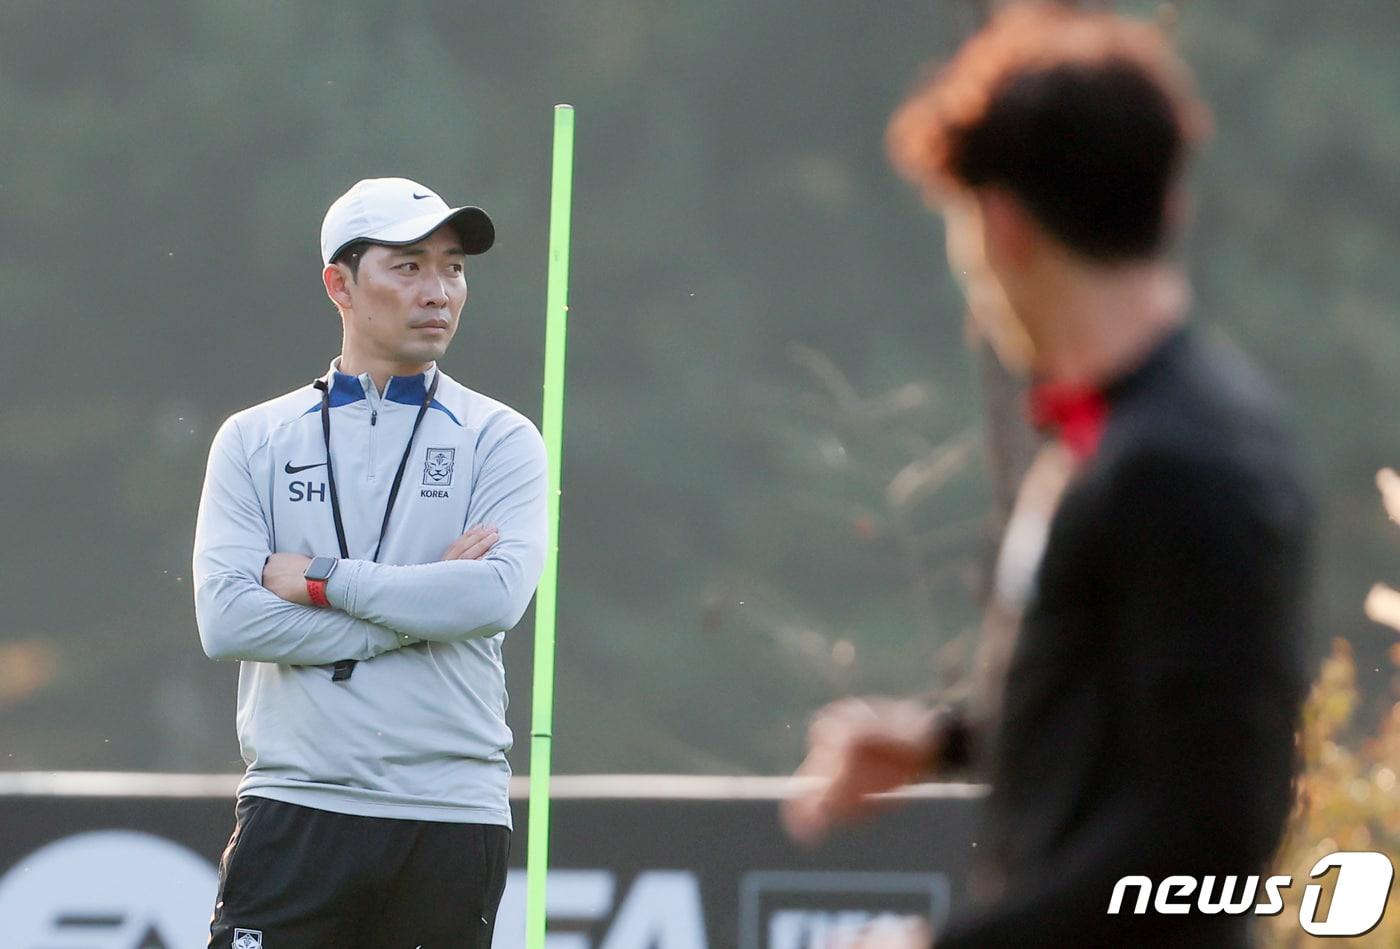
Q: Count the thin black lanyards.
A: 1